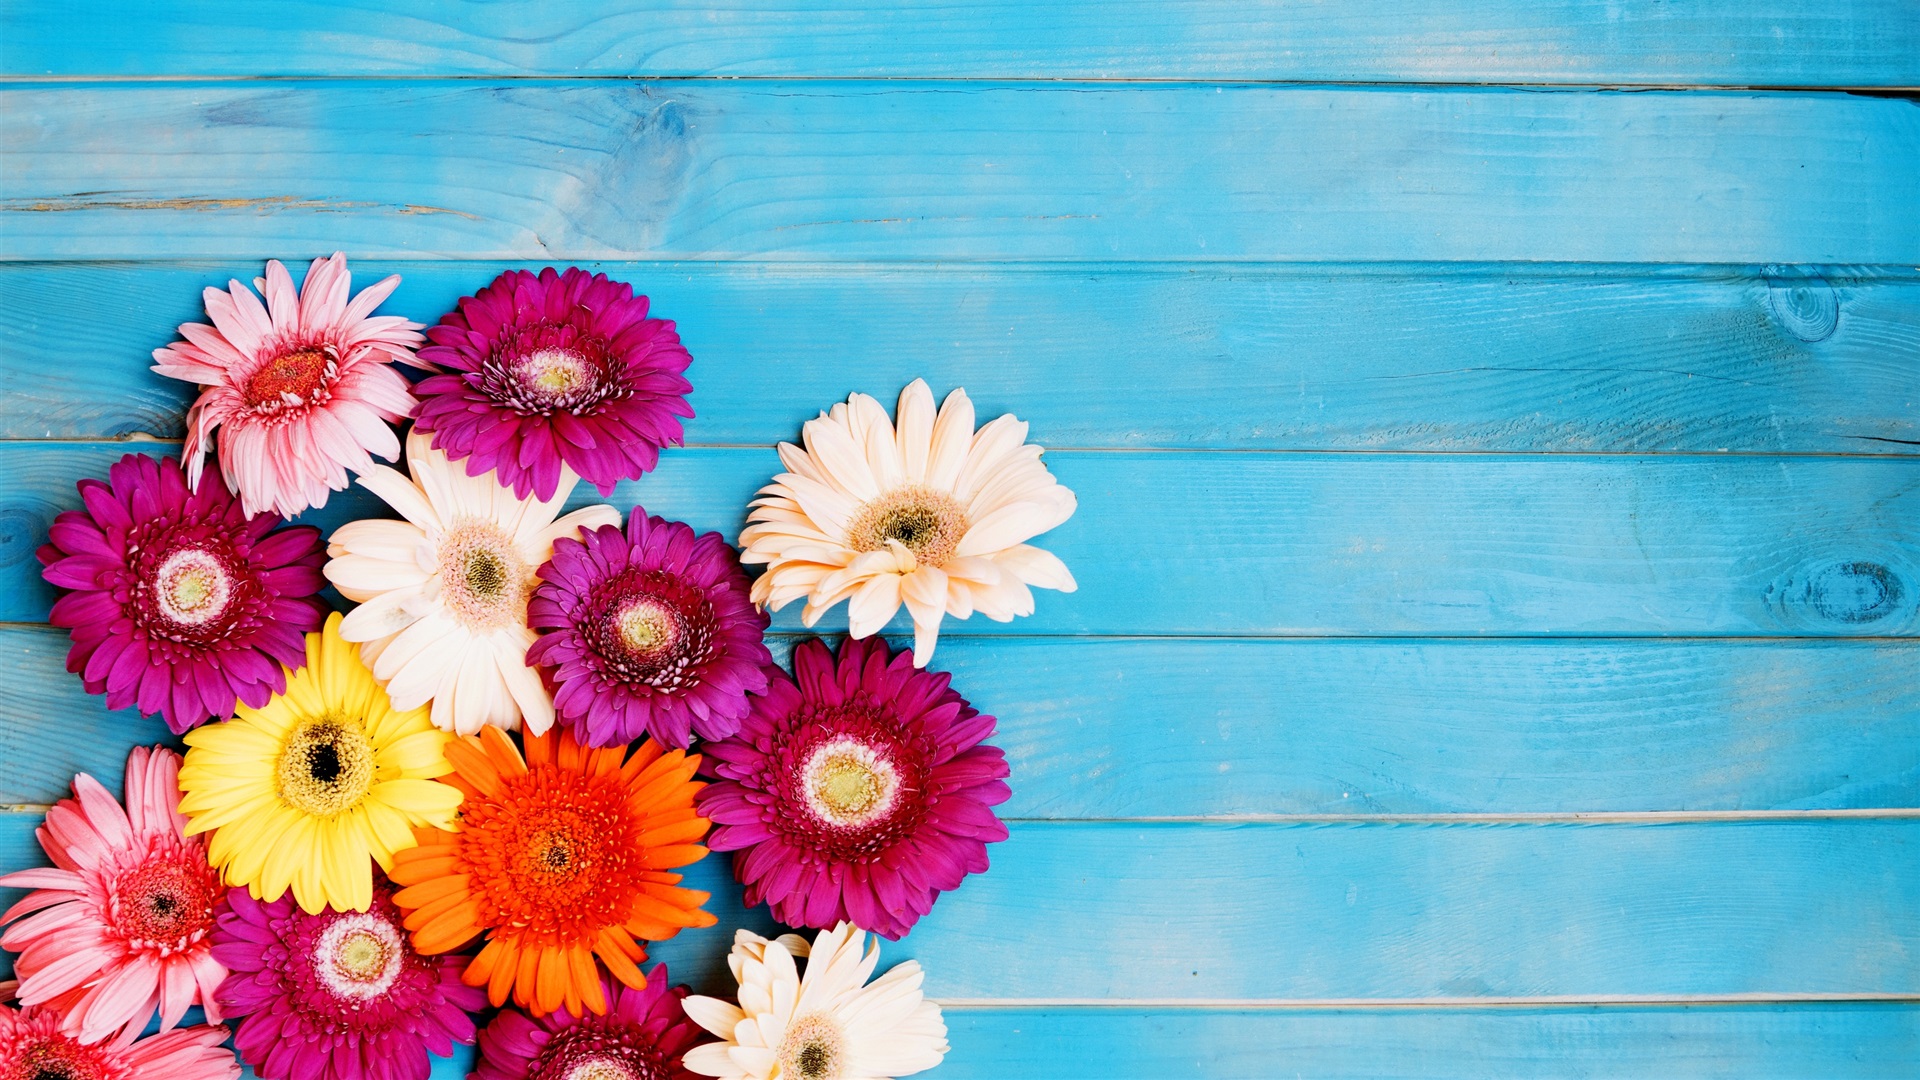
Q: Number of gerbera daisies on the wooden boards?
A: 14